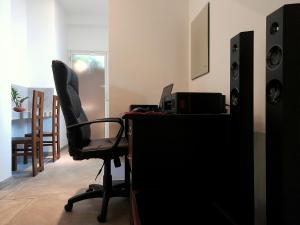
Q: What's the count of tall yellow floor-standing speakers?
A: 0